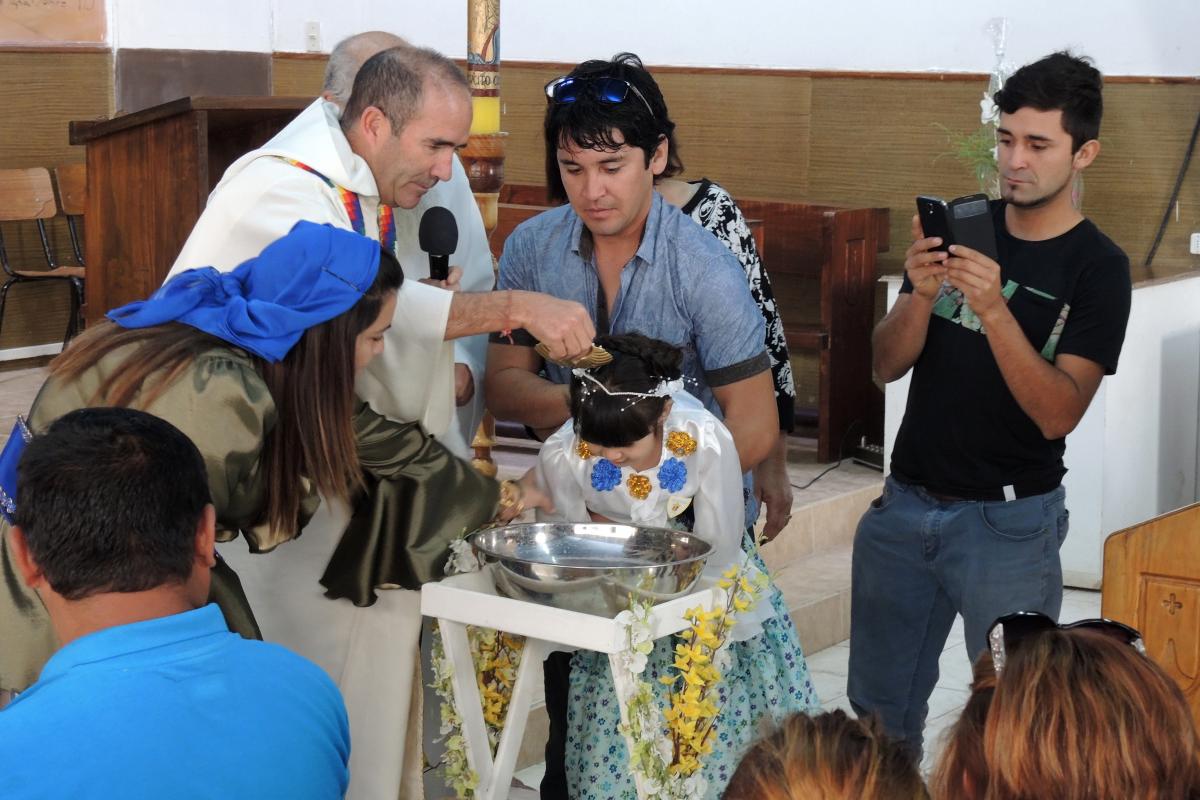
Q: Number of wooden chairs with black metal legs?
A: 2